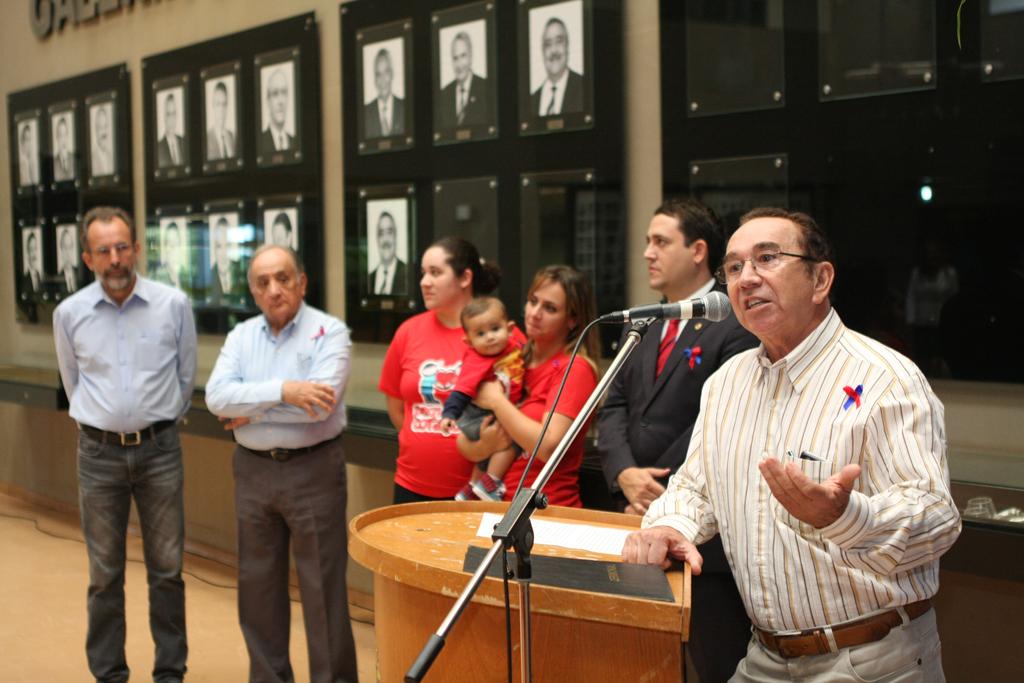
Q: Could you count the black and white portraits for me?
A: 15